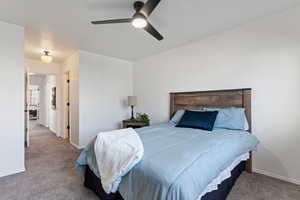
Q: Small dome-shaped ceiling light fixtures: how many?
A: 1